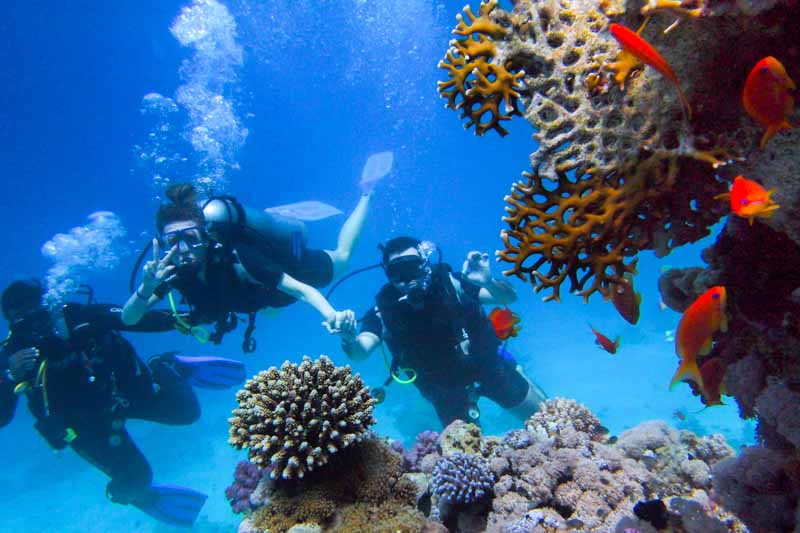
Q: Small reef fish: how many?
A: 8